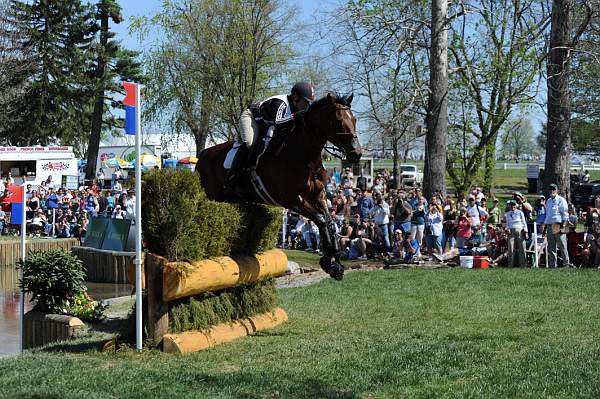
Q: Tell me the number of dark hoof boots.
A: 2